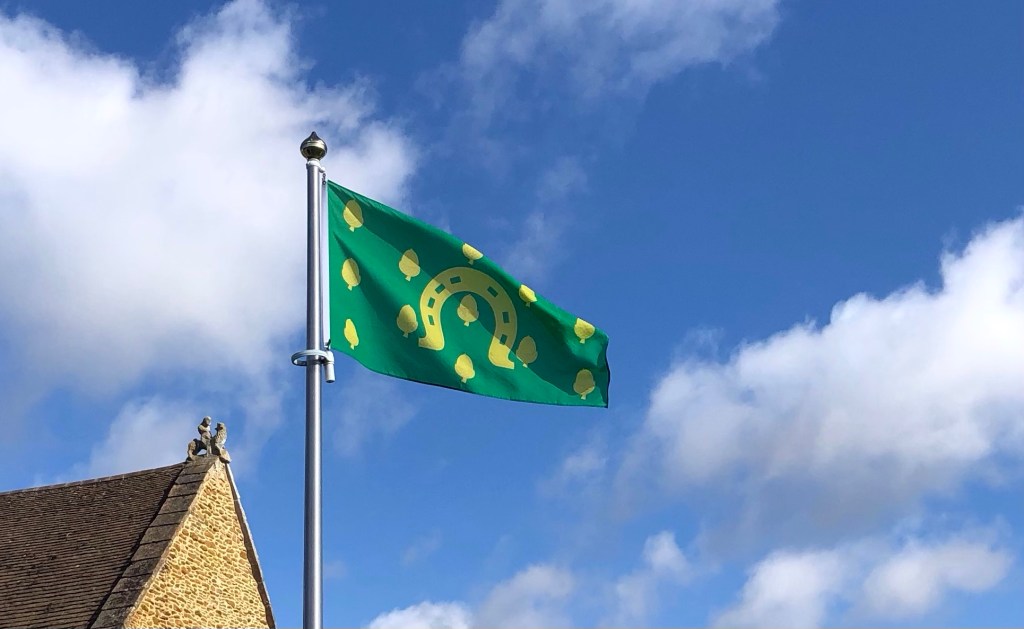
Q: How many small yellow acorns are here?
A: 12